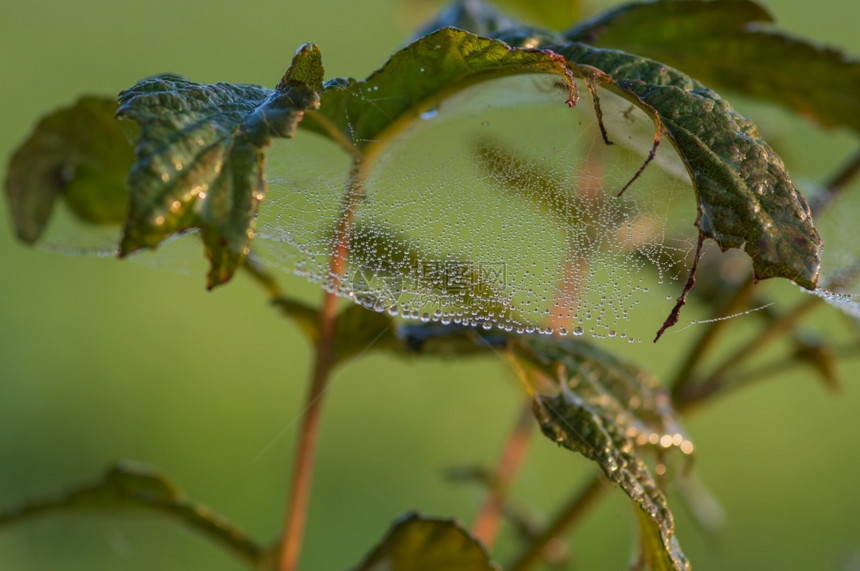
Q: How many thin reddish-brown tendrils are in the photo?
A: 4